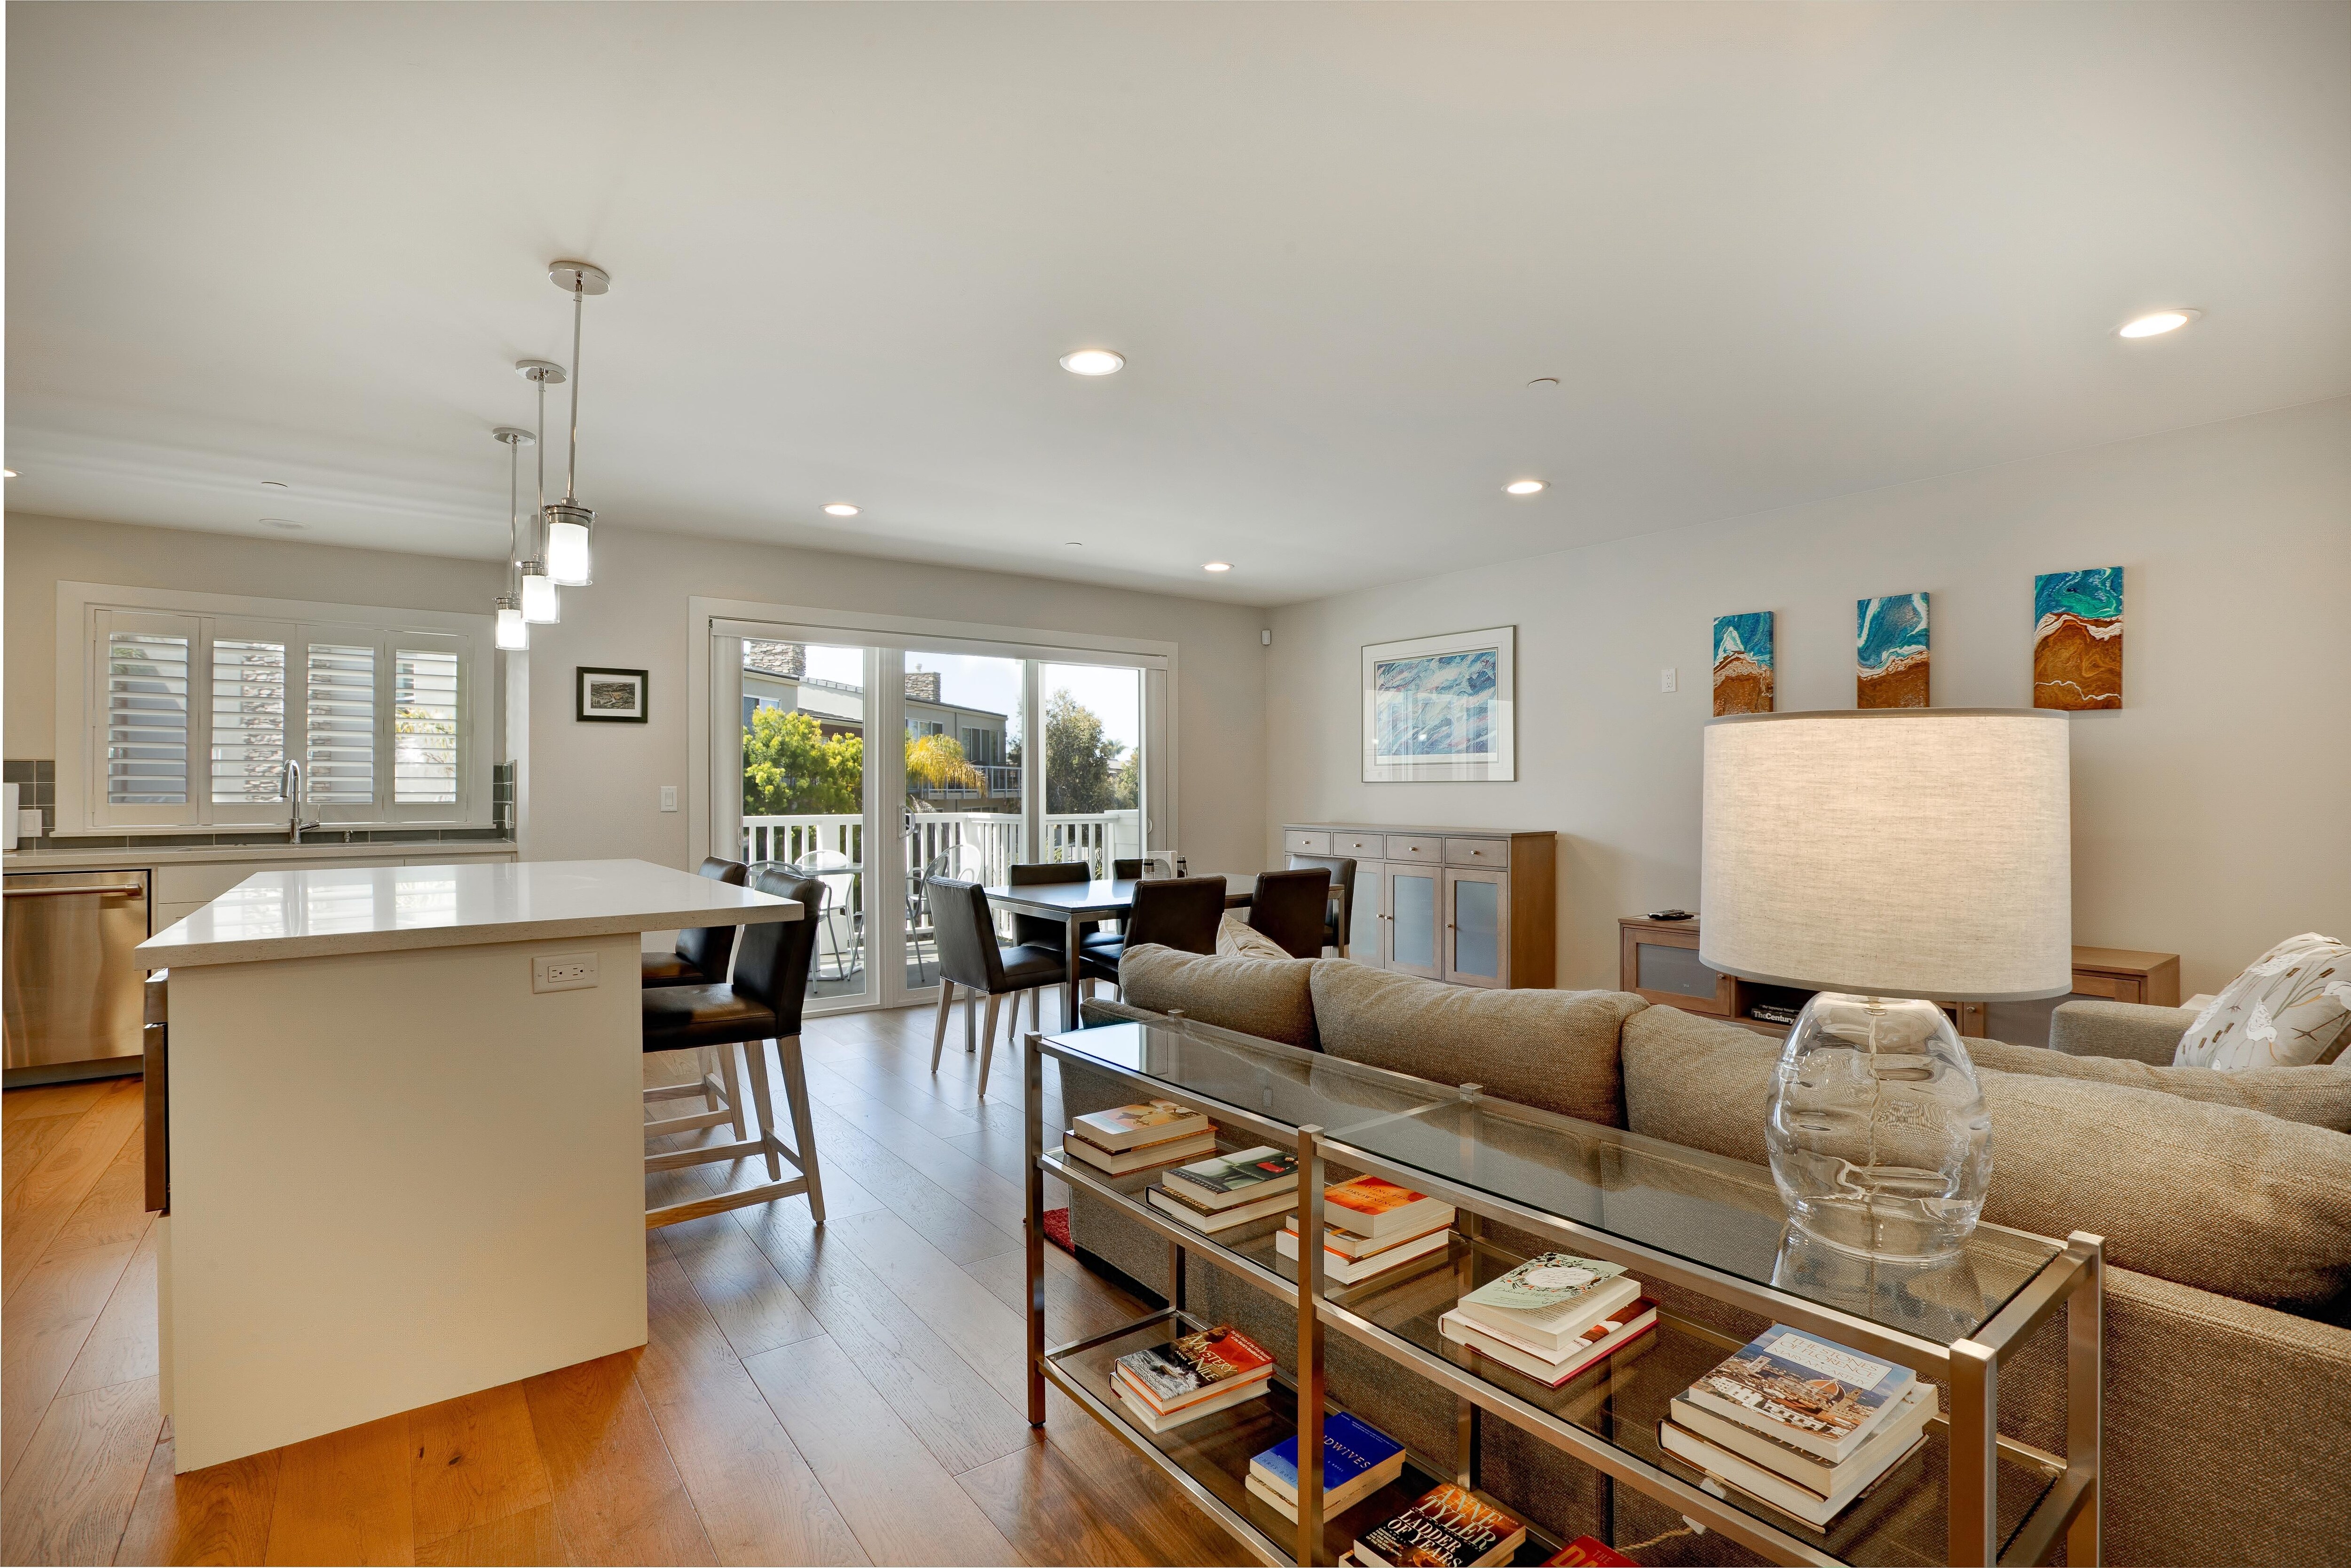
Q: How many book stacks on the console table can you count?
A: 9